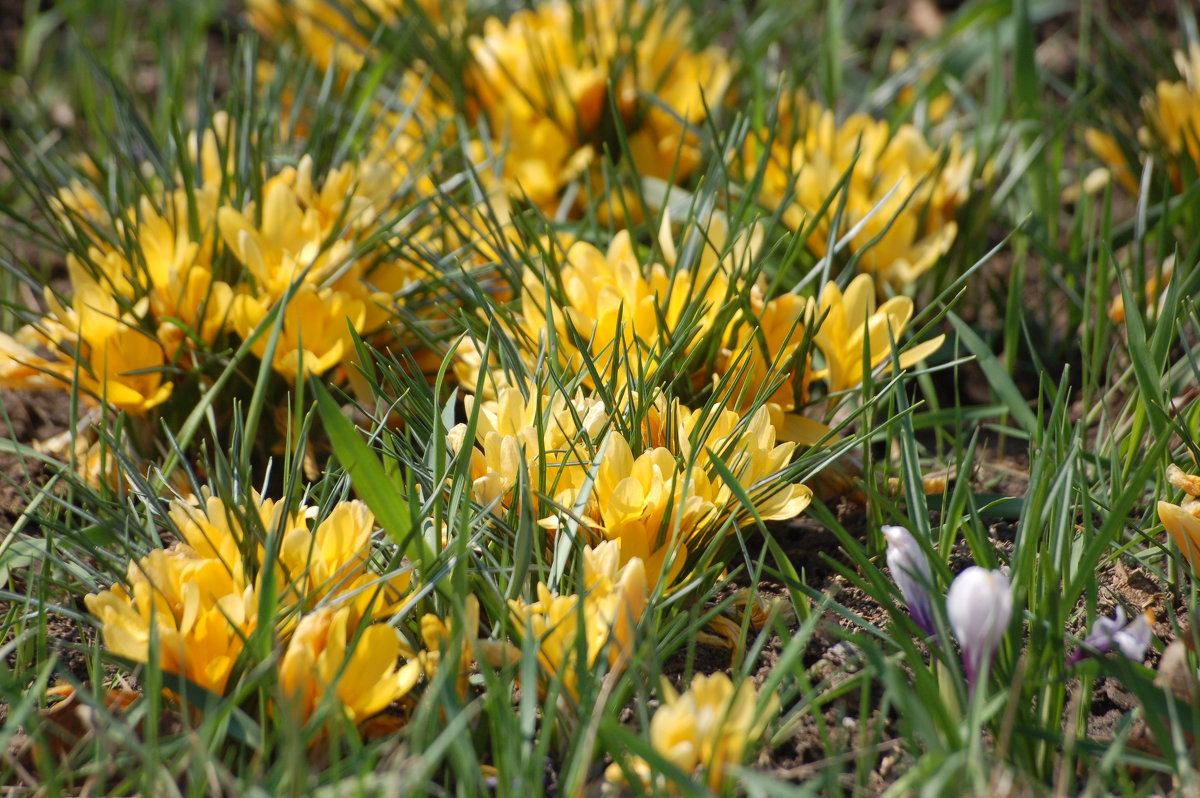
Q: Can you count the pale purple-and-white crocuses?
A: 3